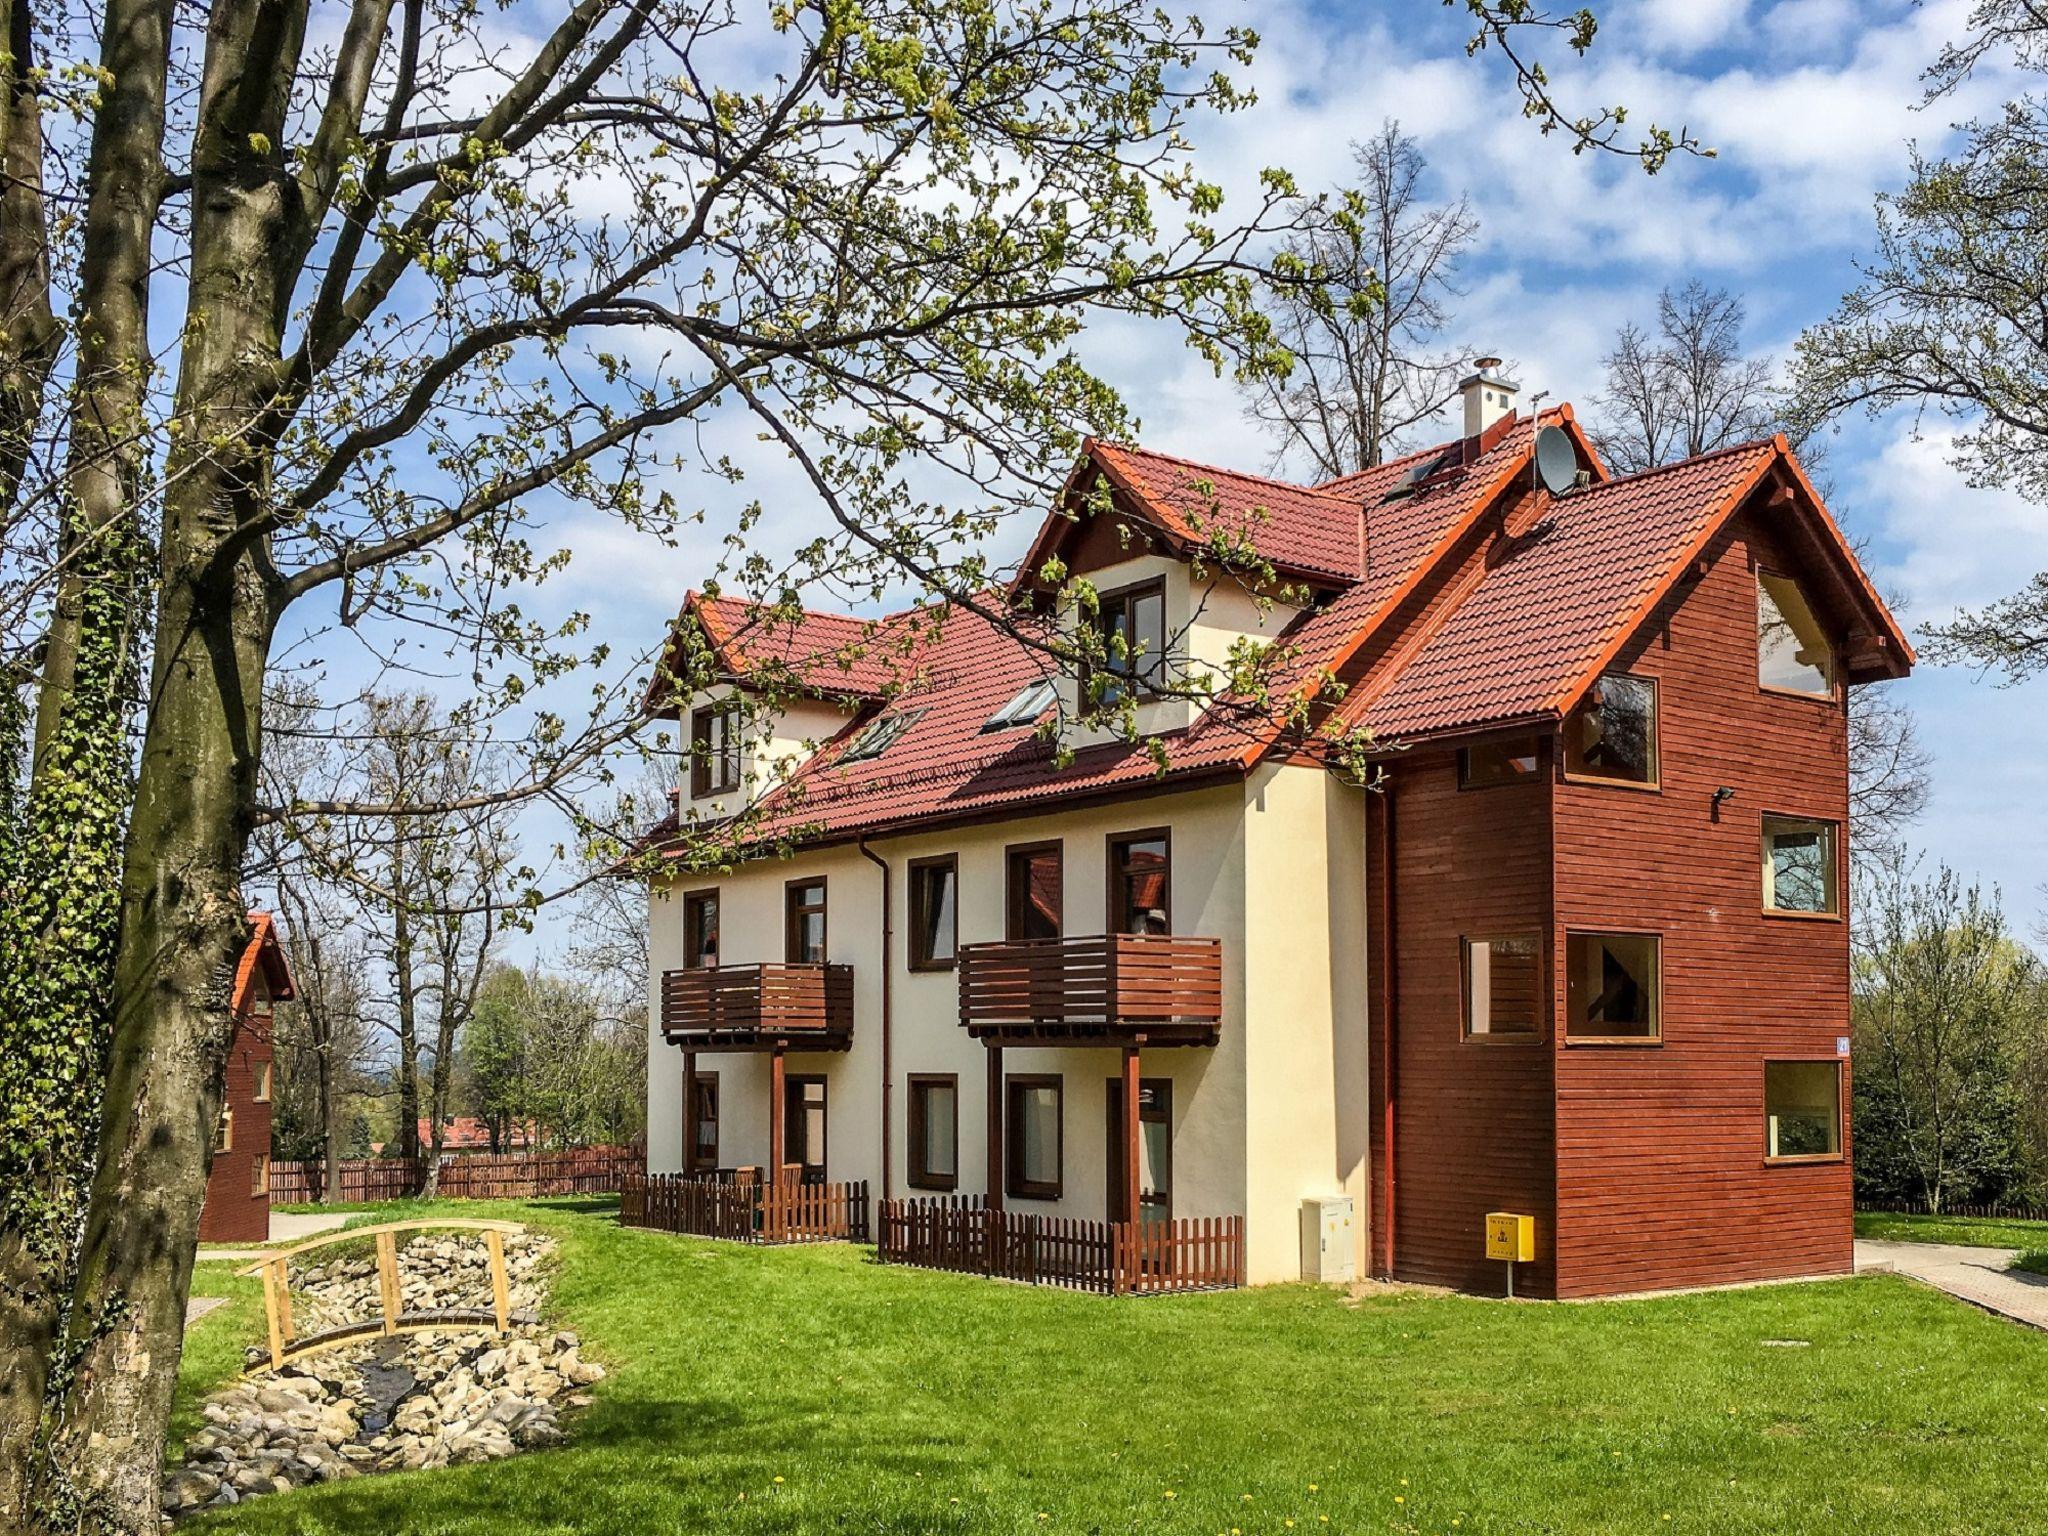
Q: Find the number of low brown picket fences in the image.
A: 2